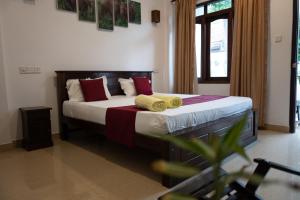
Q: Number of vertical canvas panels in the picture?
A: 5